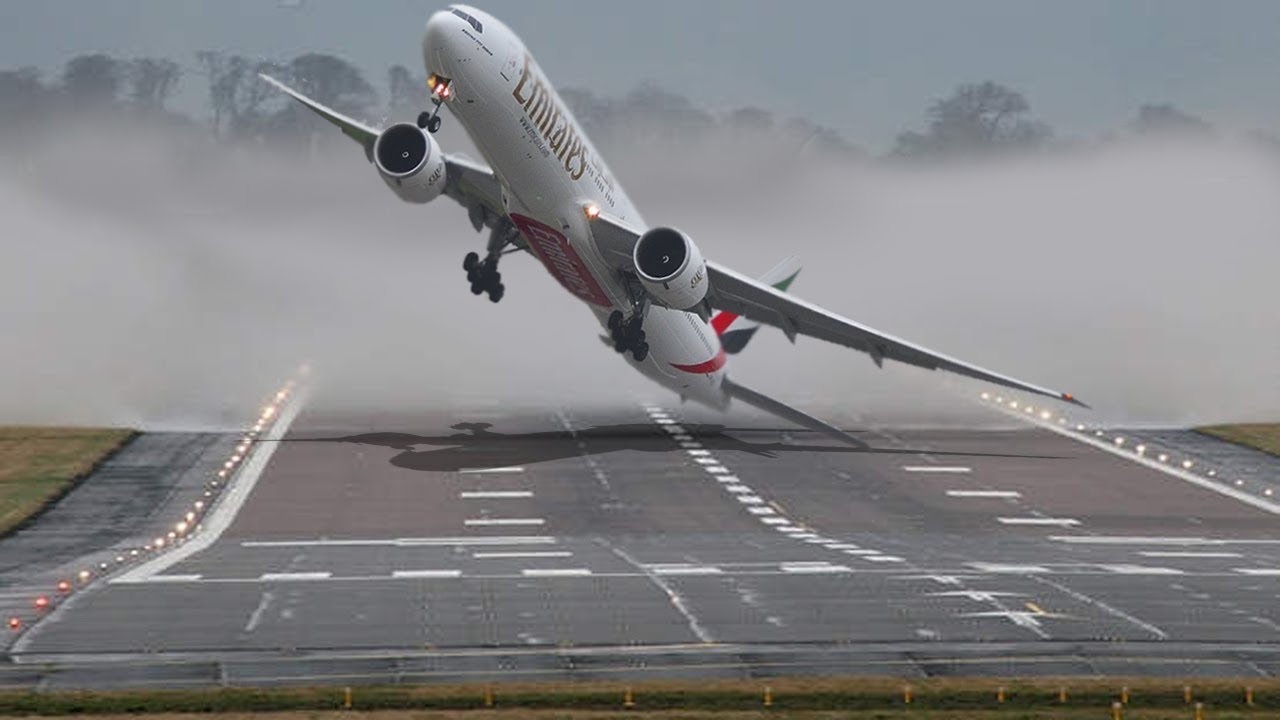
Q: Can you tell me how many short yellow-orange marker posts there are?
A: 12